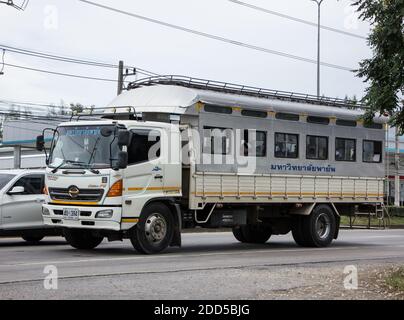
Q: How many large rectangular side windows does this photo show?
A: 6